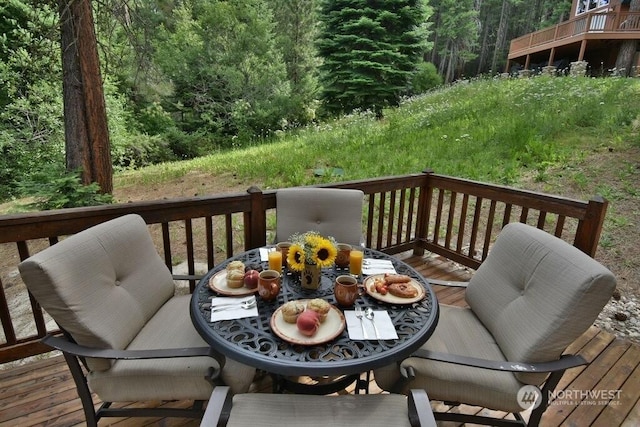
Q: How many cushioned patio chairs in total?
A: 4